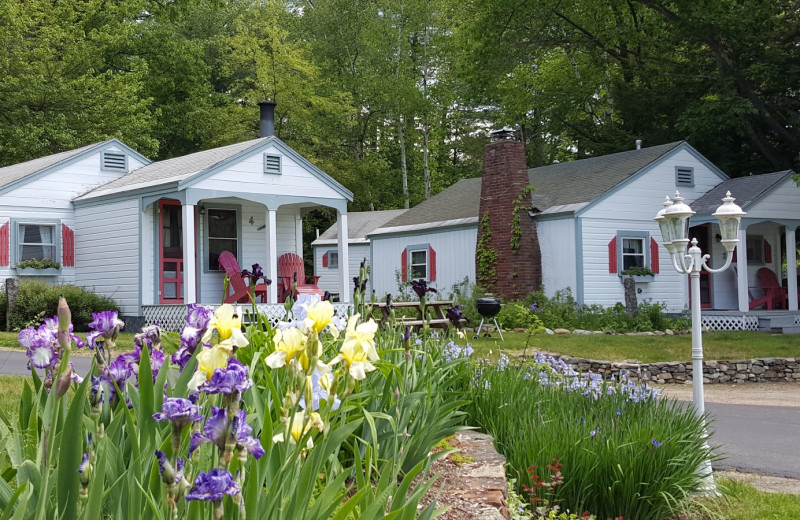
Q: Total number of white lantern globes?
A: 3